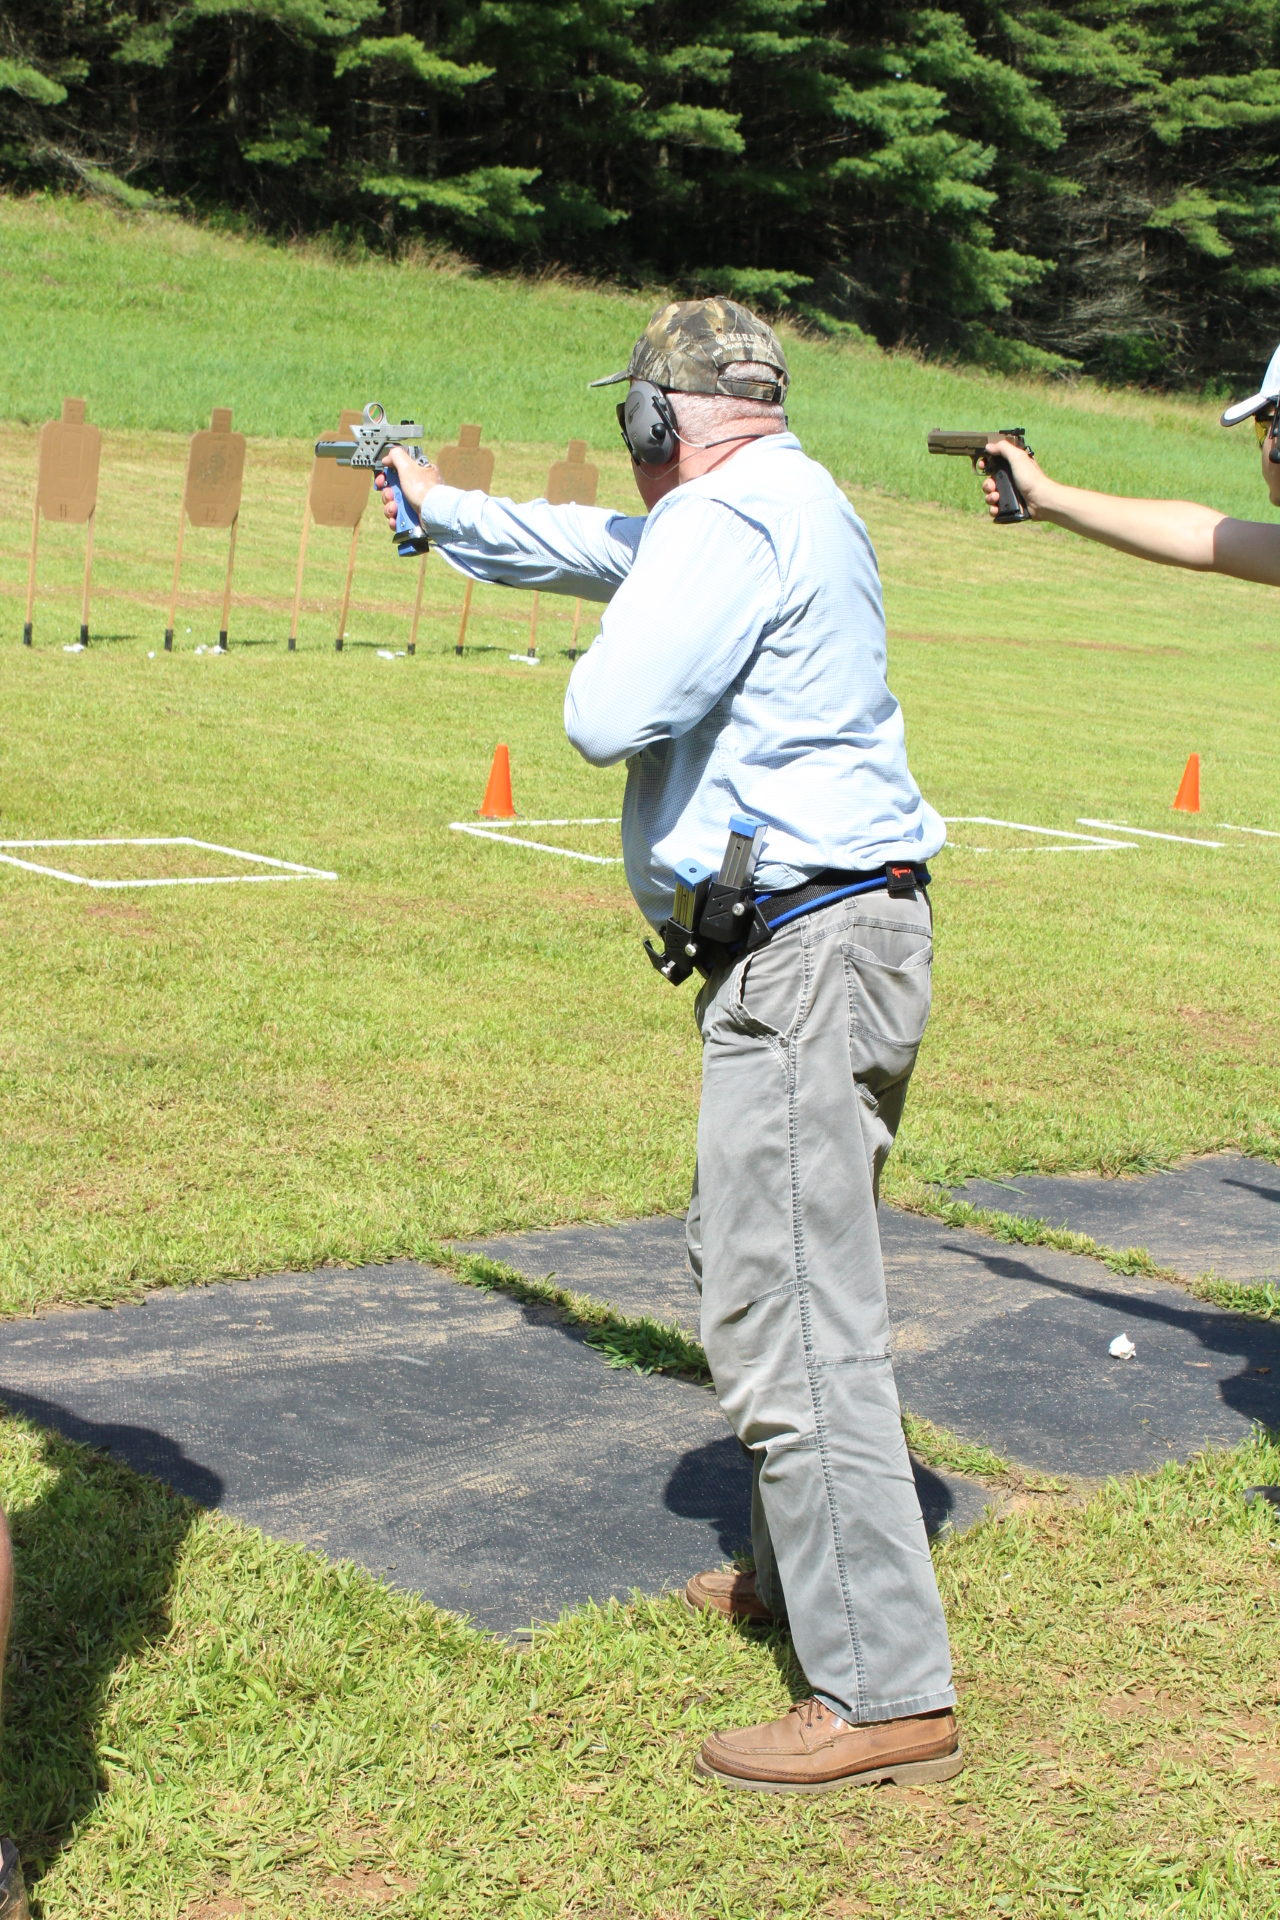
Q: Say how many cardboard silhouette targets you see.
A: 5